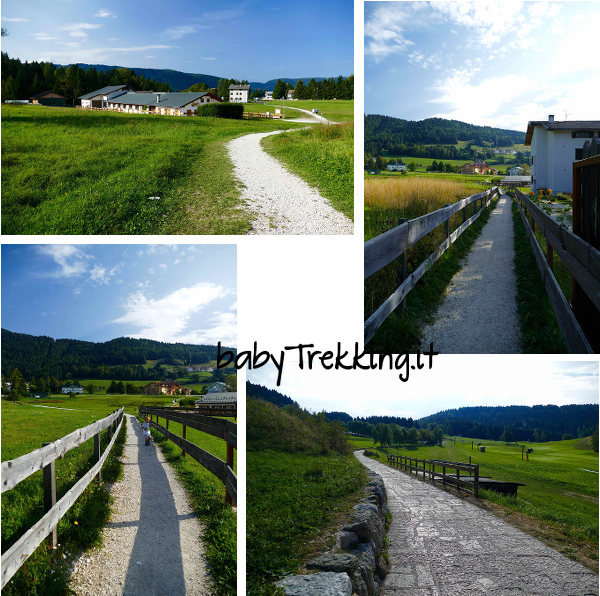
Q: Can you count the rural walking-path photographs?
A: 4